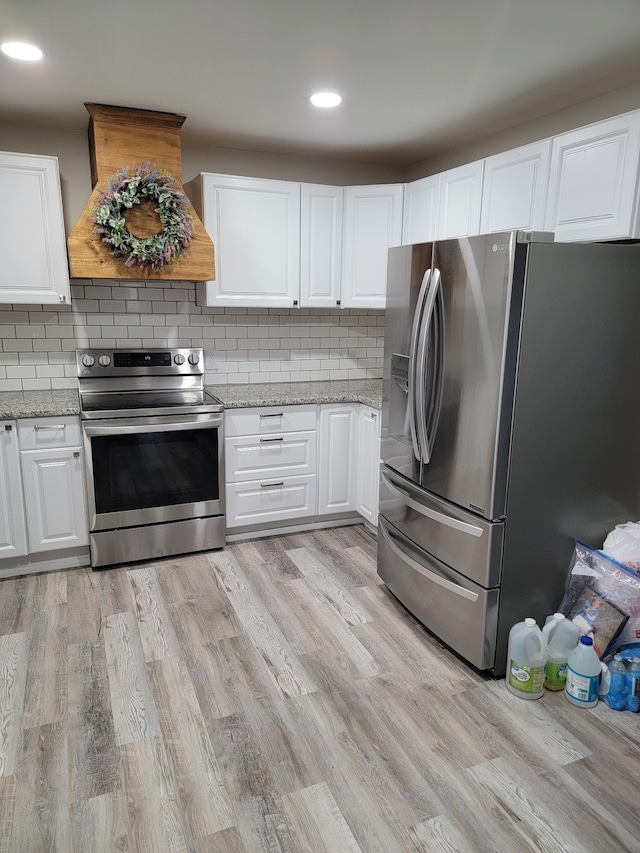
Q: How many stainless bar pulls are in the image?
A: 4